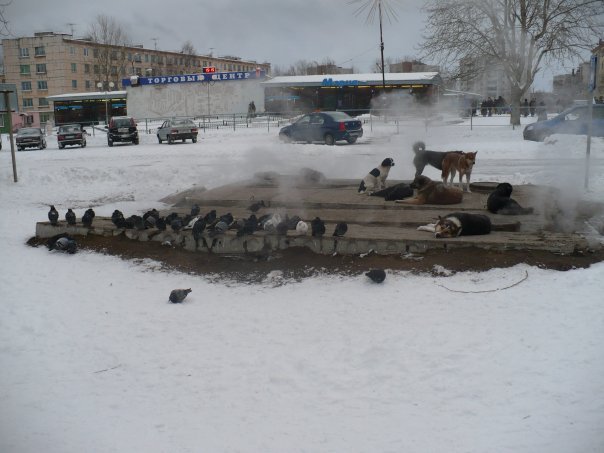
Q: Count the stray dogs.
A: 7